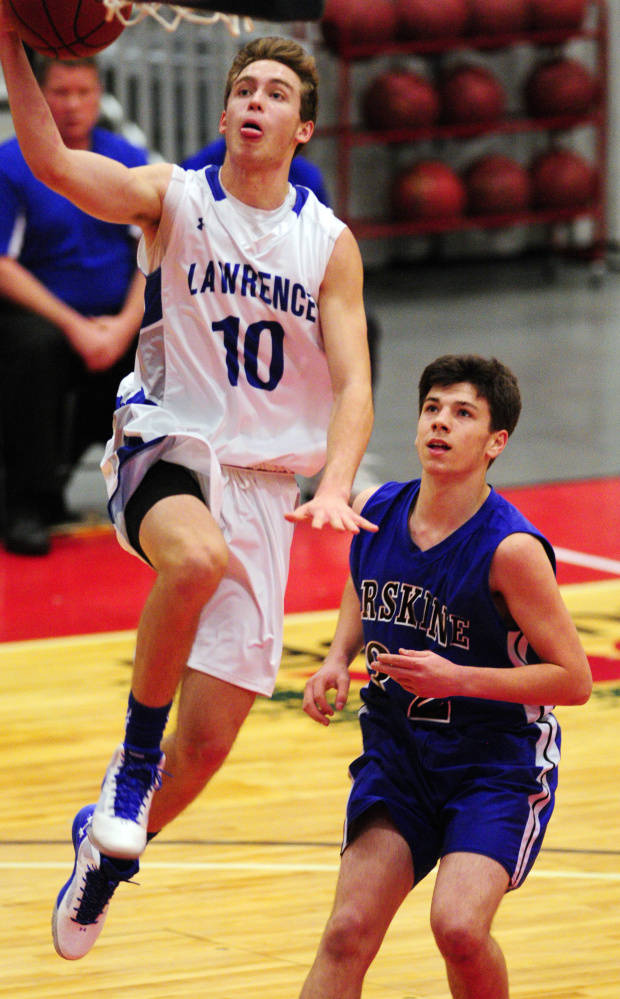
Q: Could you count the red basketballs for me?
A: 11